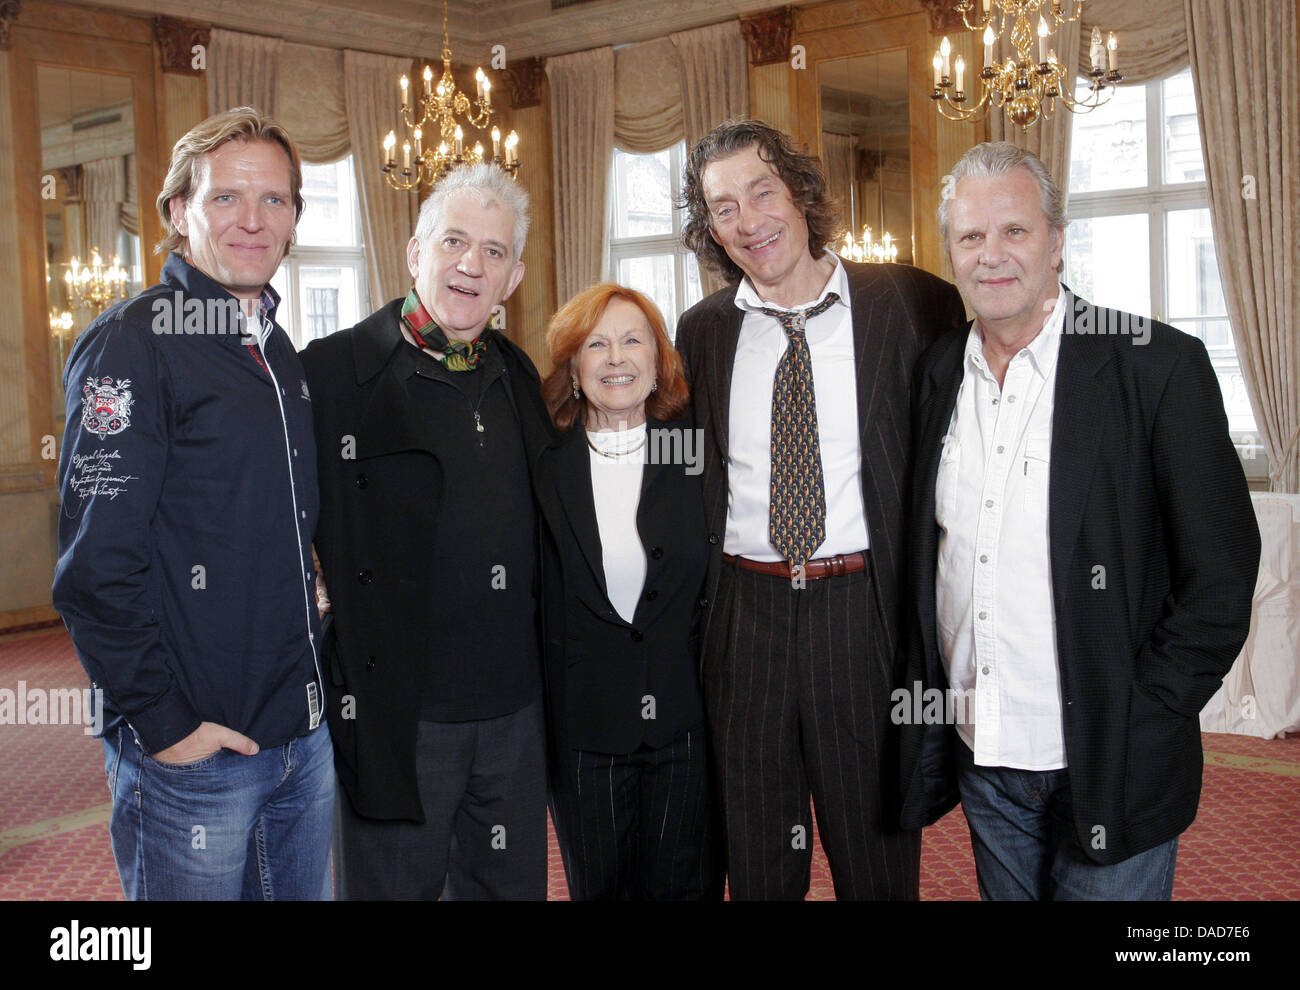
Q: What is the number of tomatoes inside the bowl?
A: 0